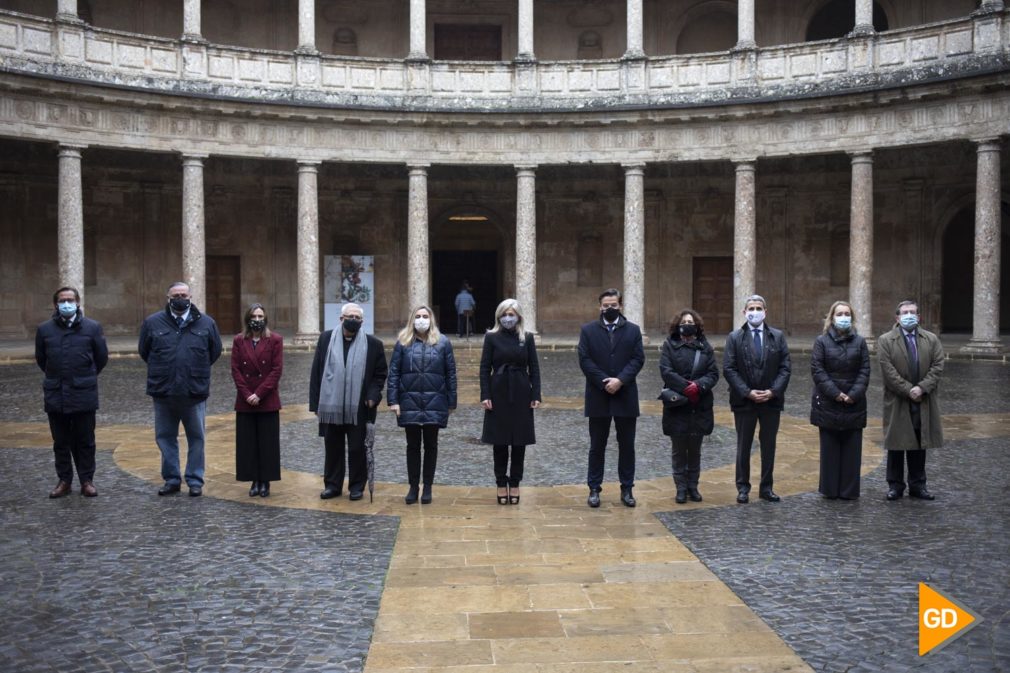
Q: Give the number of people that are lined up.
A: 11